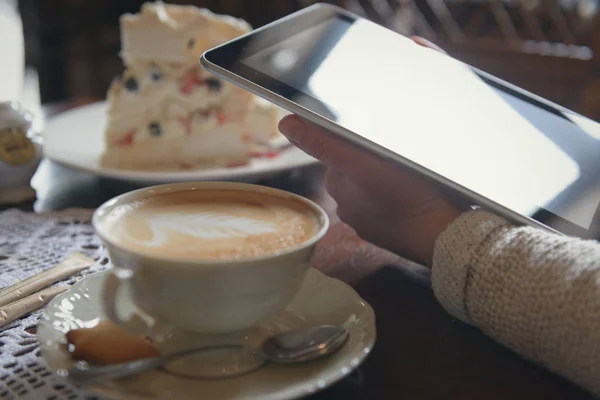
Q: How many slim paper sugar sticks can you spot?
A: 2